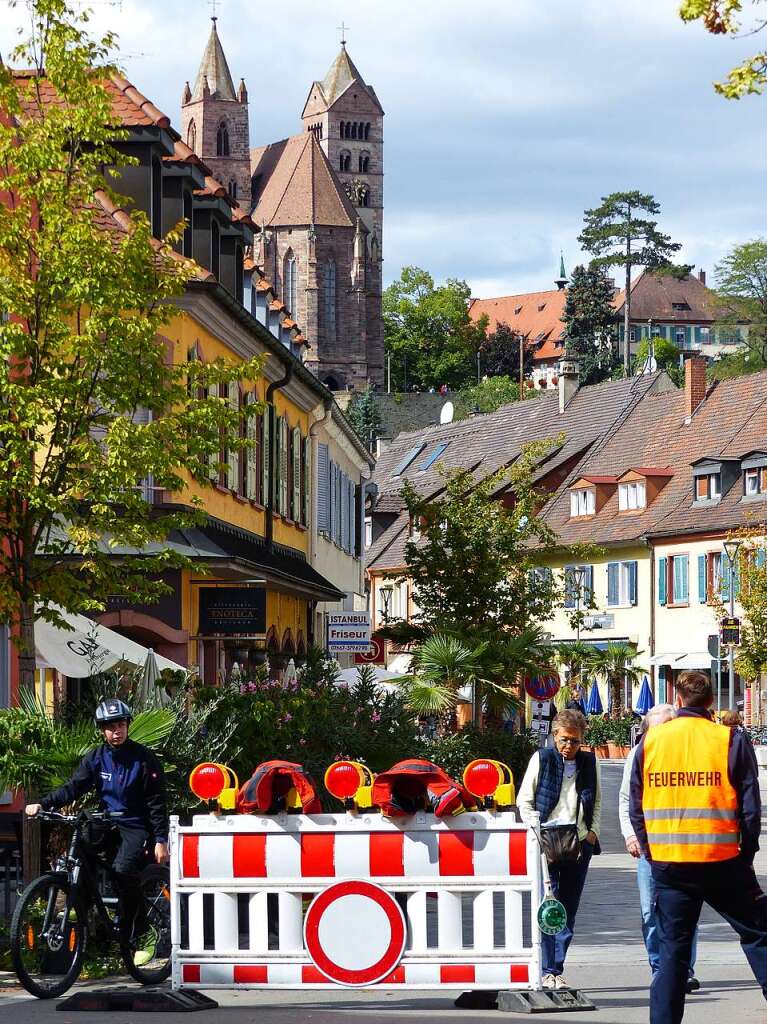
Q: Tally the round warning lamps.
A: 3